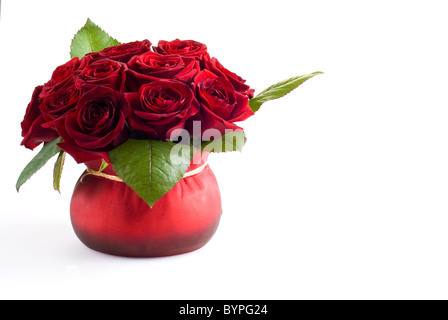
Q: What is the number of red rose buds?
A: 11